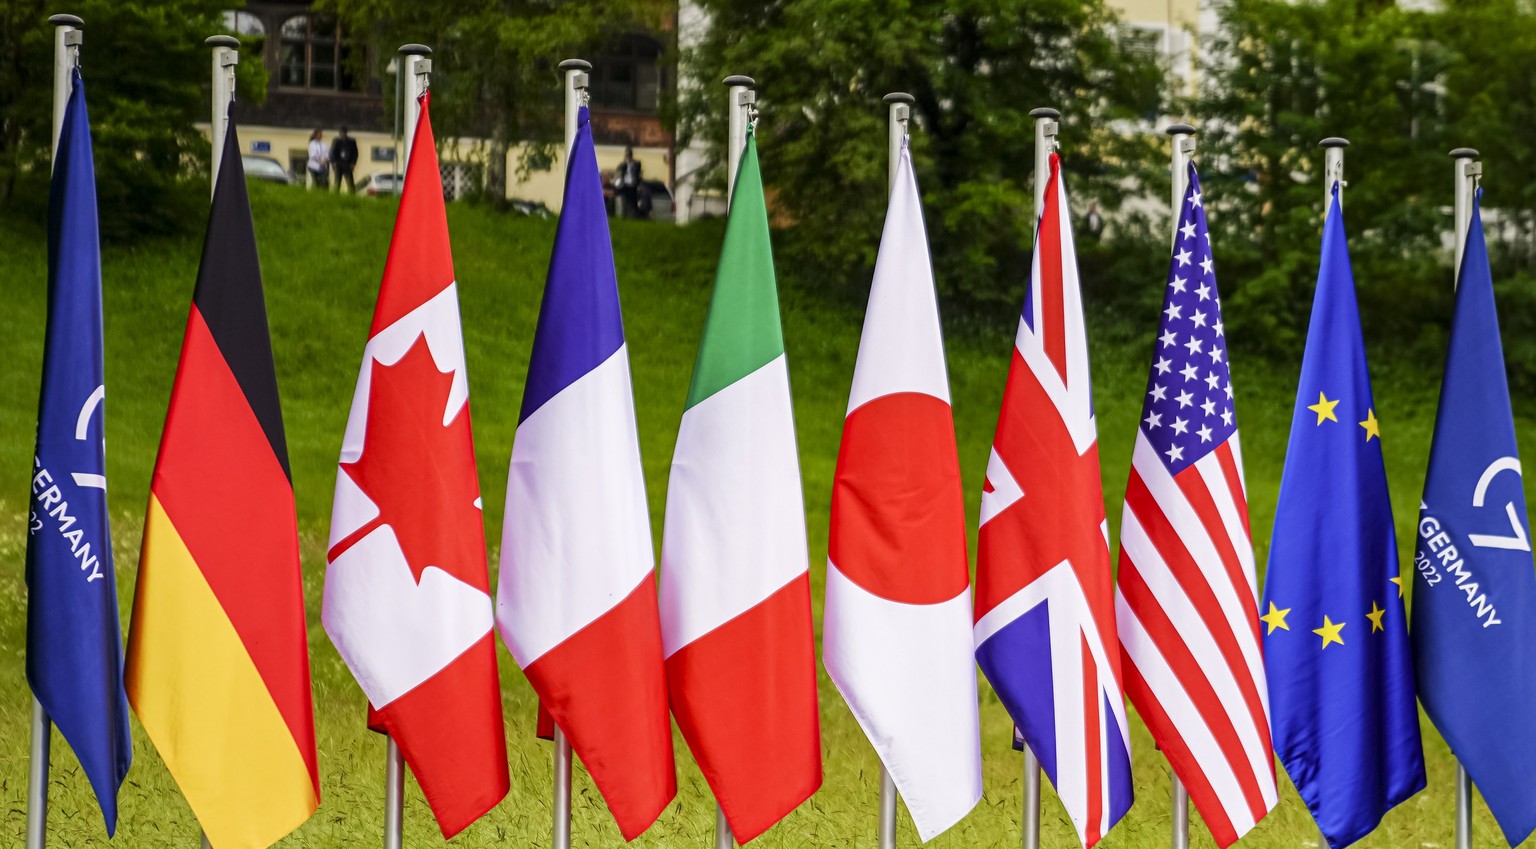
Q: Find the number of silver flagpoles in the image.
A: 10